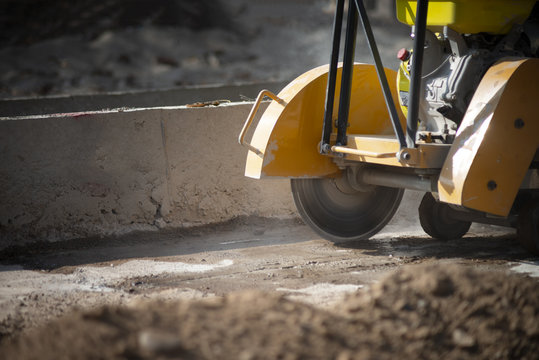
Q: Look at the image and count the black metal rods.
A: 4